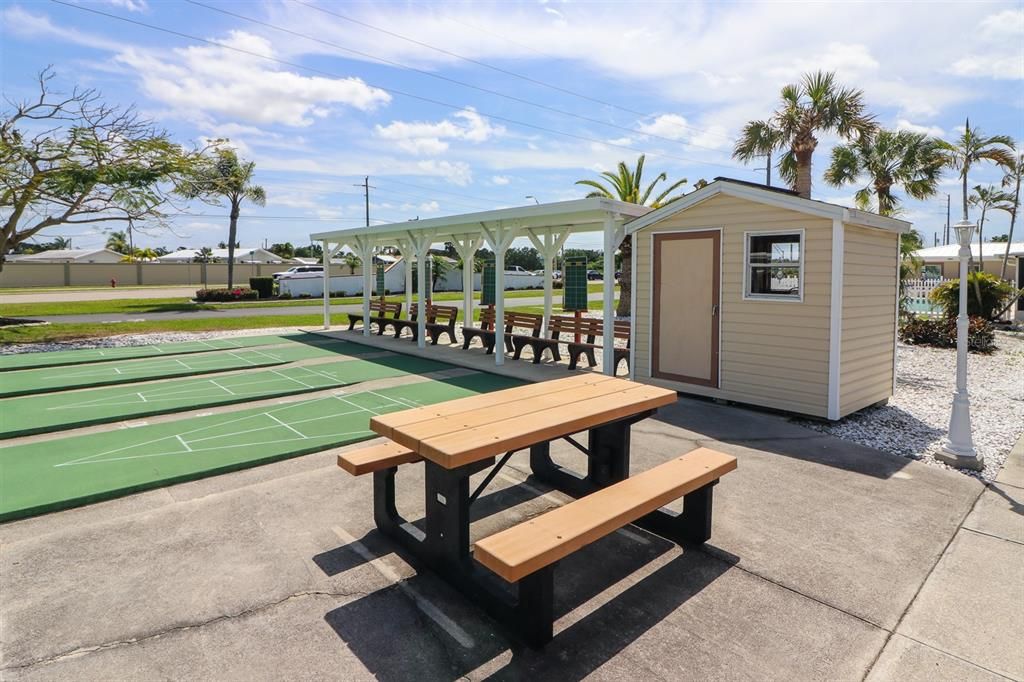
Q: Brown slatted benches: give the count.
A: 4